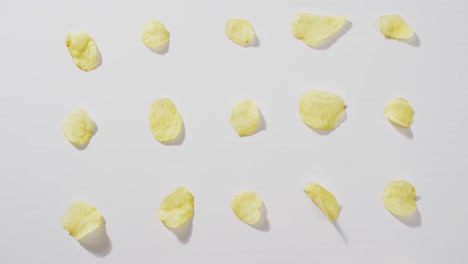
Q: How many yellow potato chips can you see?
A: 15